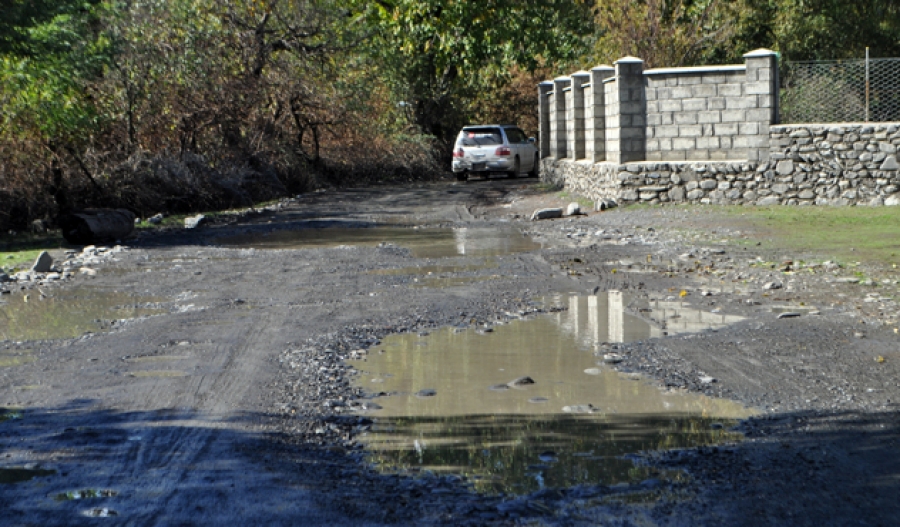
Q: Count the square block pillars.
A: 6